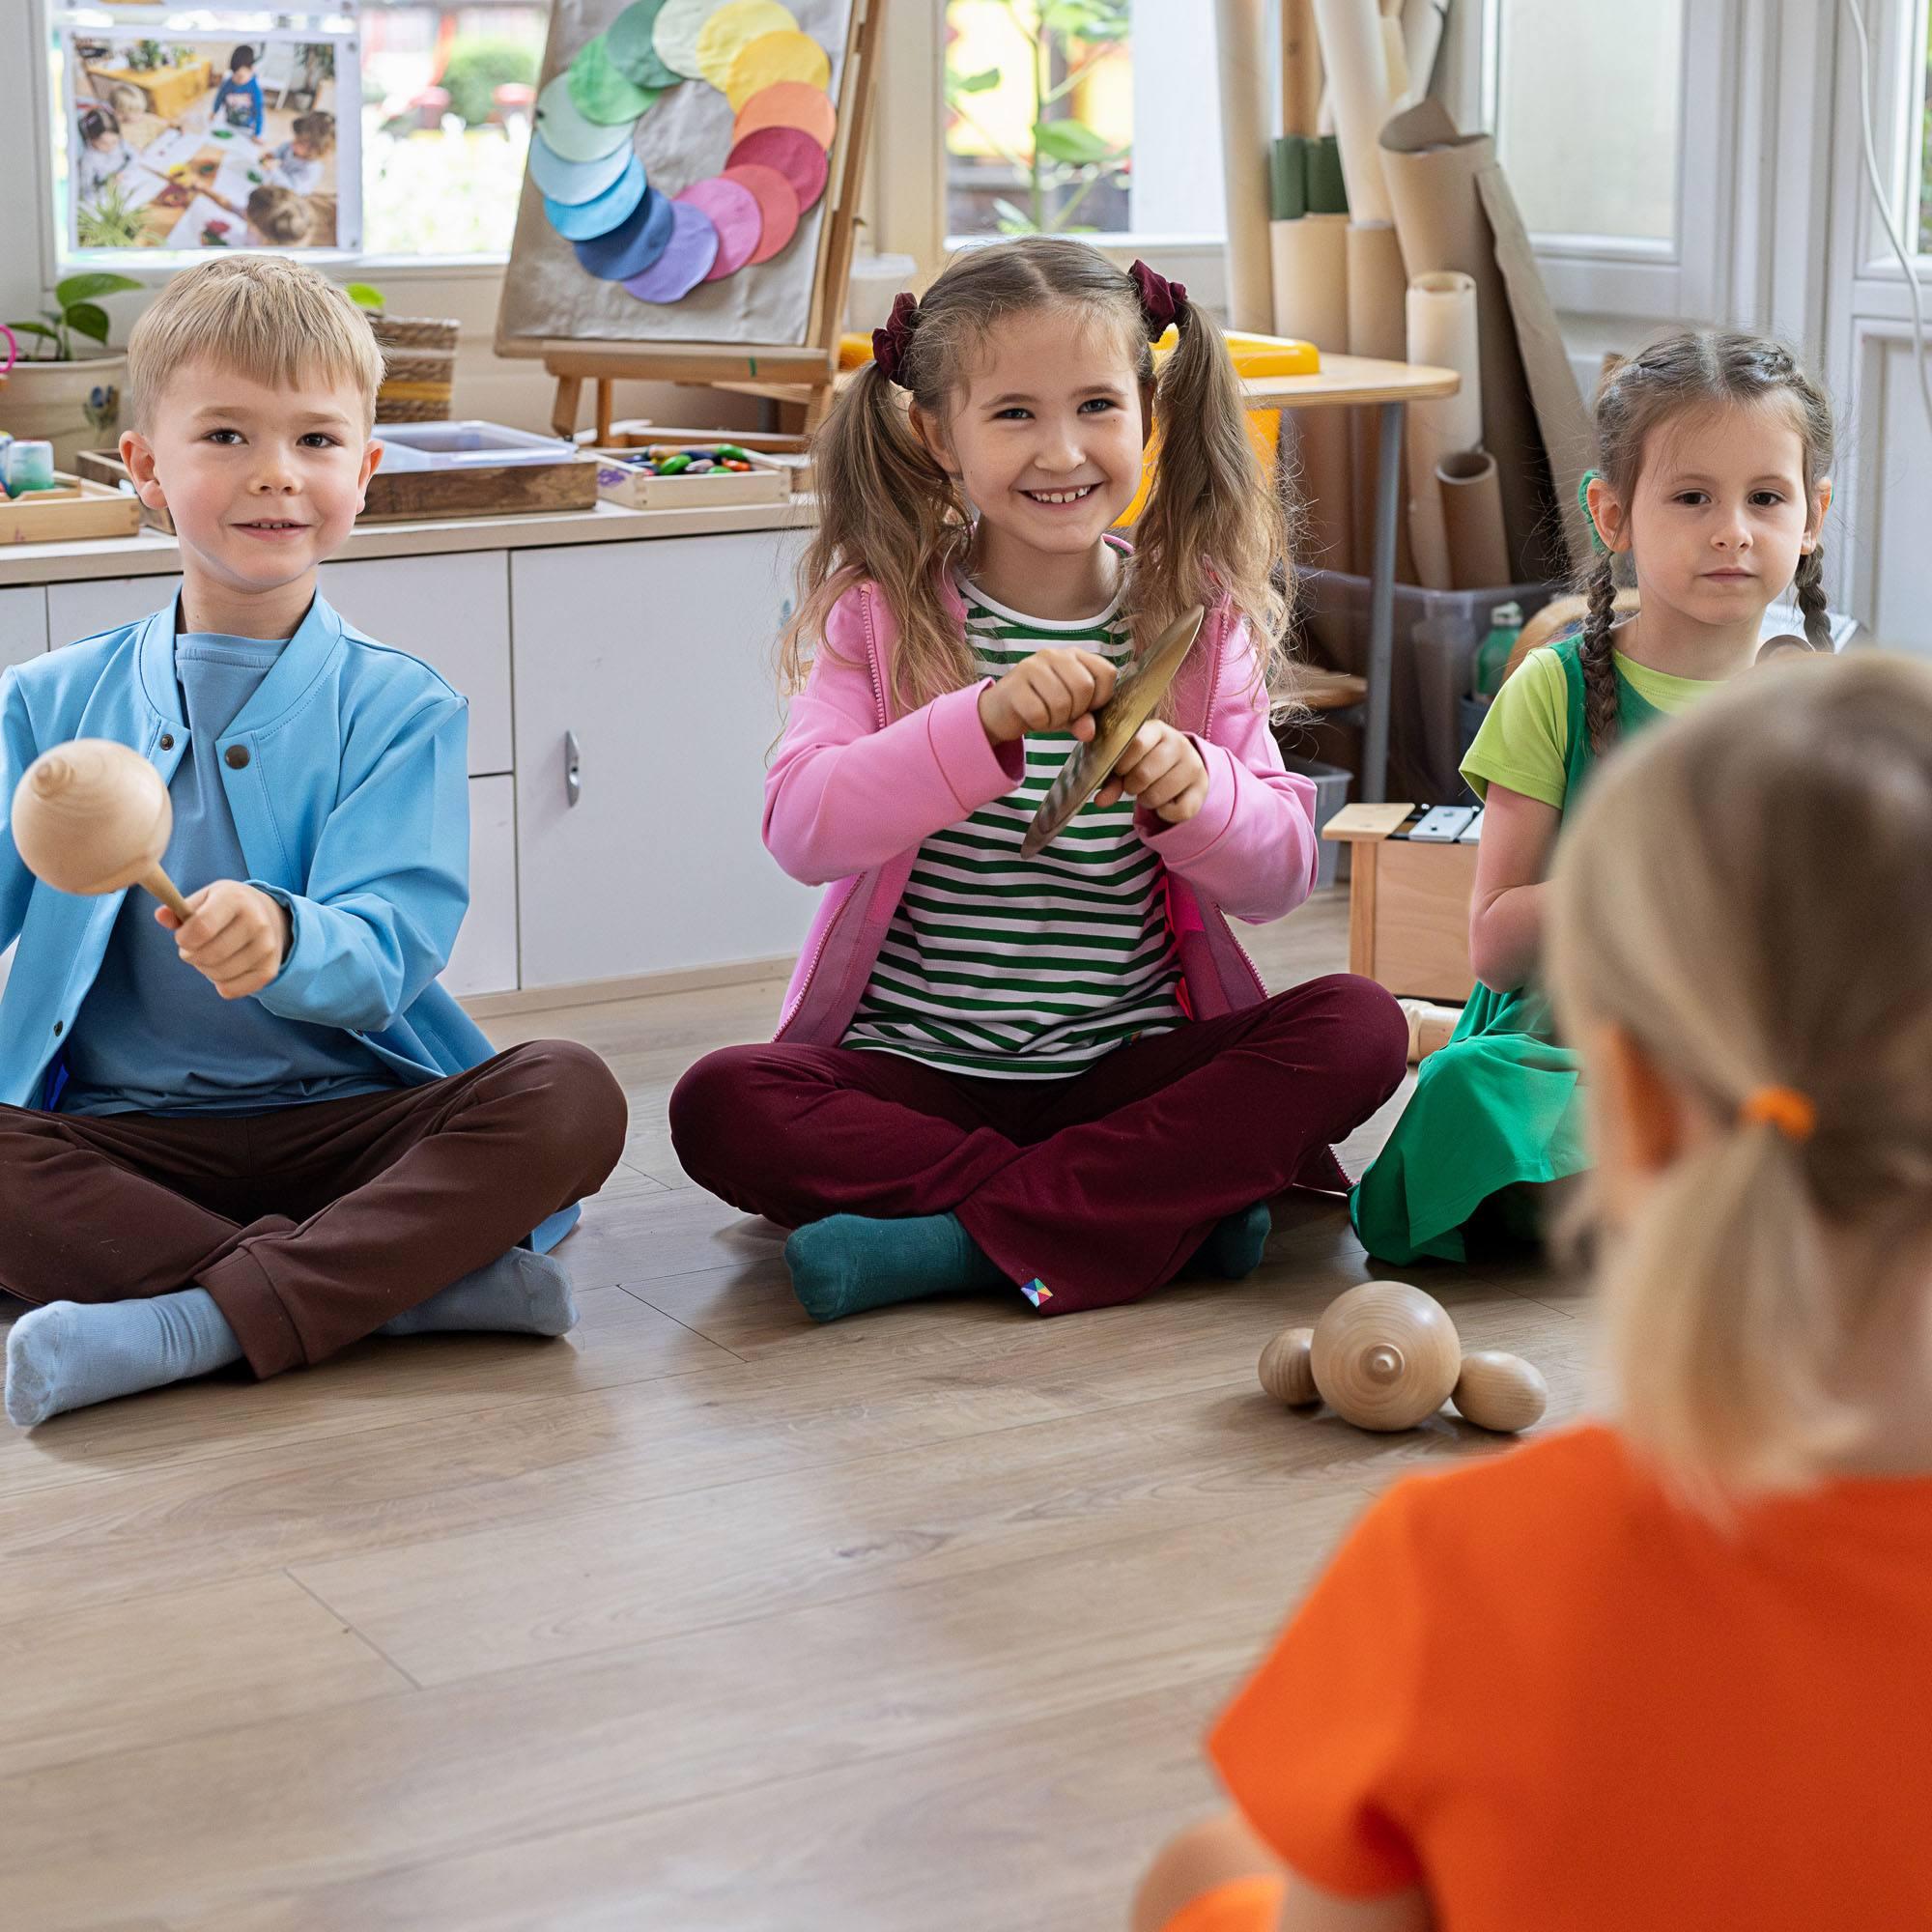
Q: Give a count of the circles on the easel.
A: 14